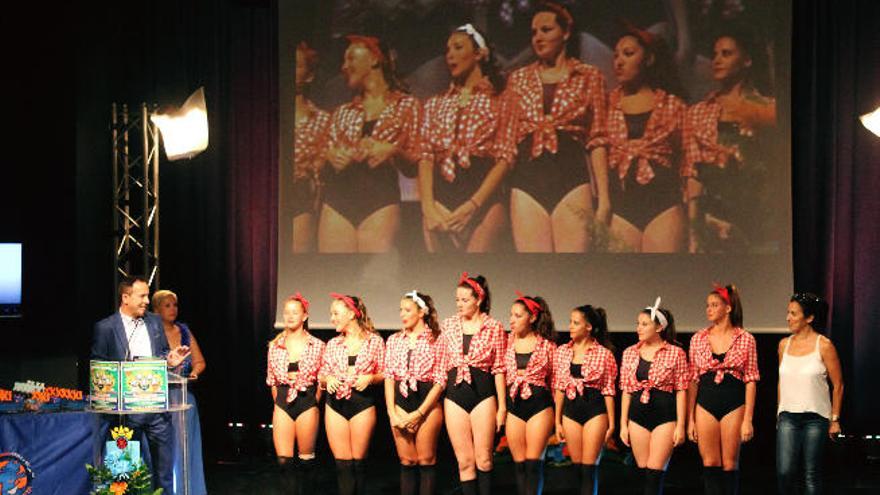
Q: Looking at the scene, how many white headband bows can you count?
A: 3